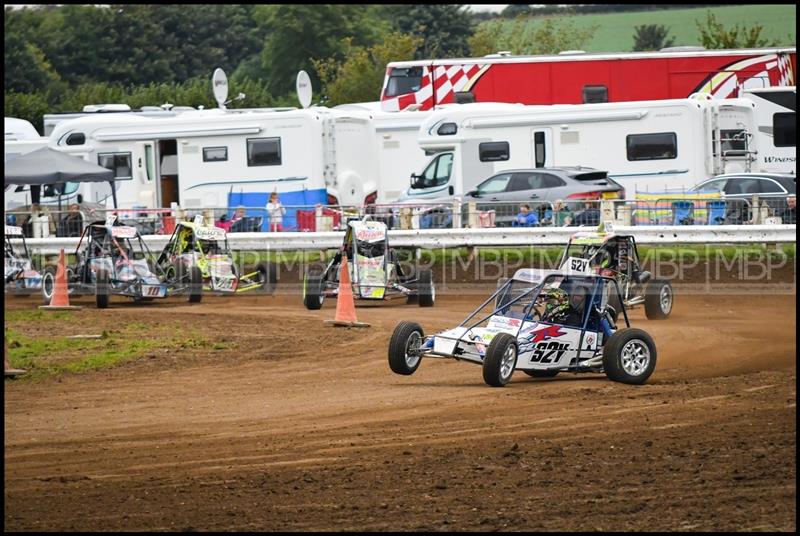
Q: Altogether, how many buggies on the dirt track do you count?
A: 6